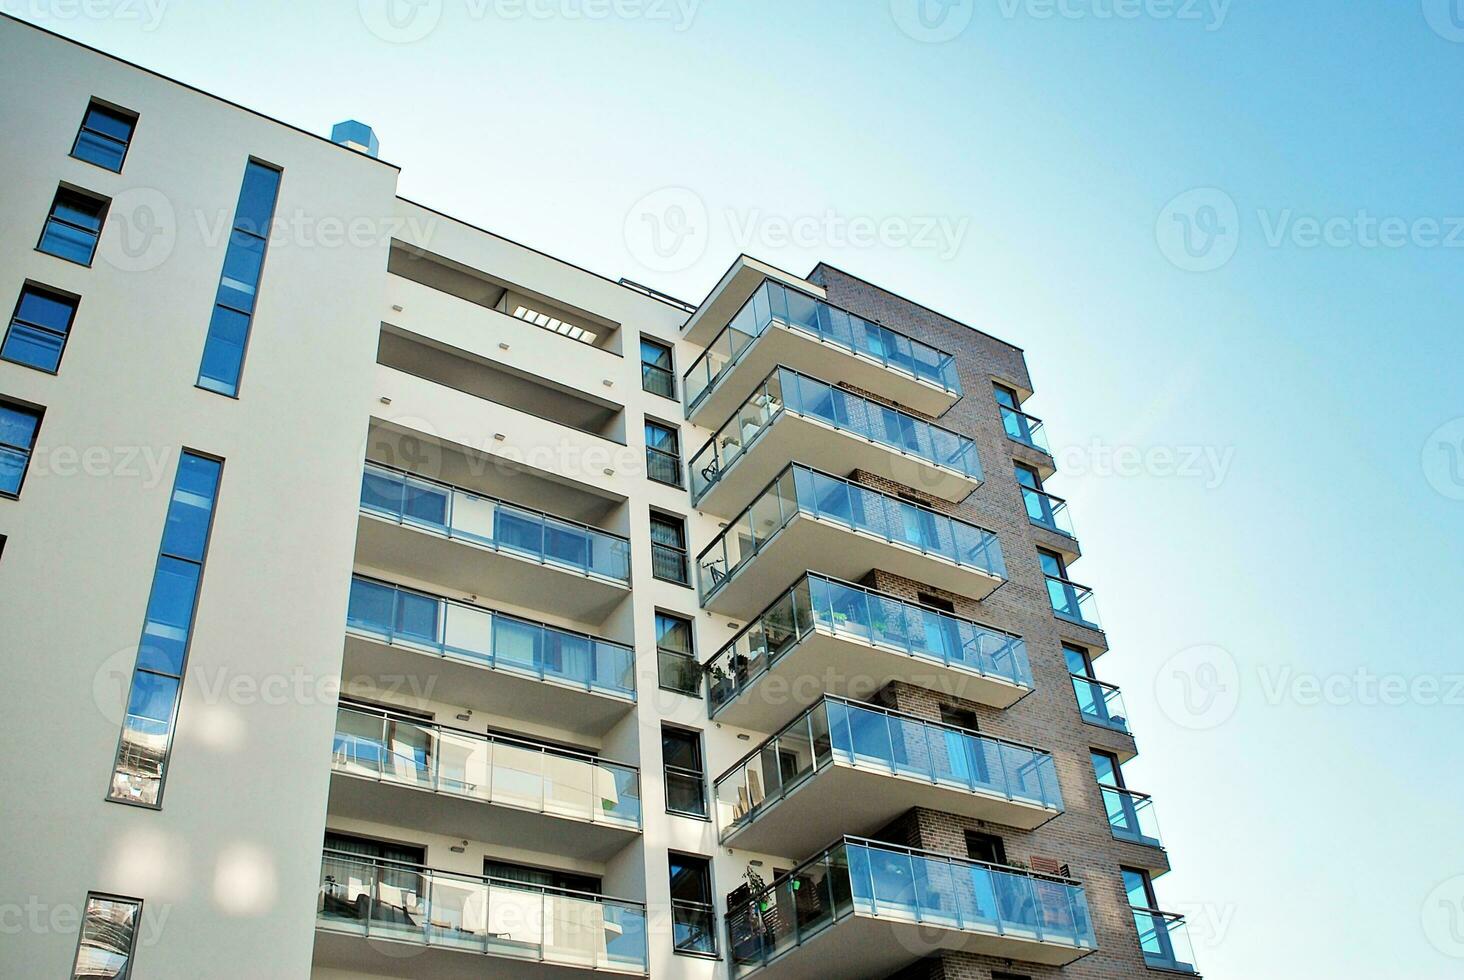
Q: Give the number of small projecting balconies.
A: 6